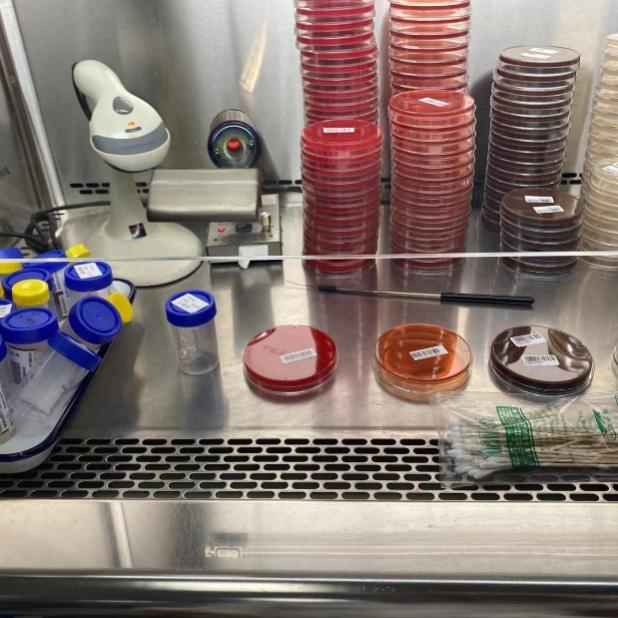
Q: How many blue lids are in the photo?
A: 10